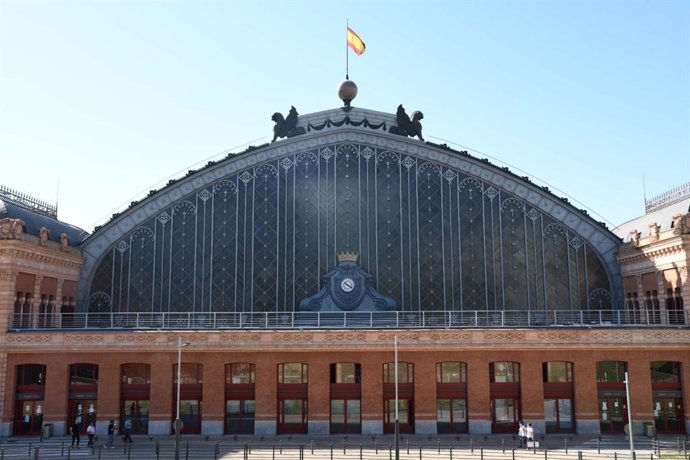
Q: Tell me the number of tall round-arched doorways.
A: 13